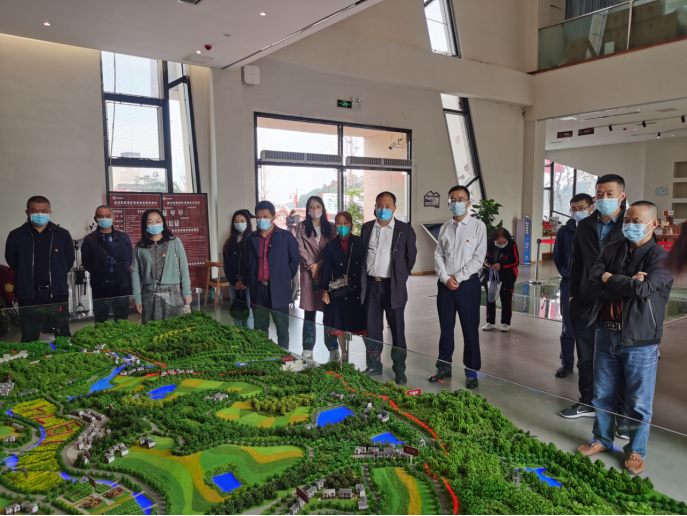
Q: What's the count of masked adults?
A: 13